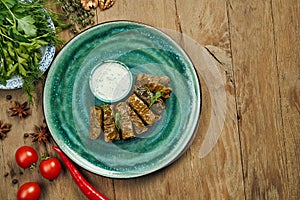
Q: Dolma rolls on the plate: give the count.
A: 7